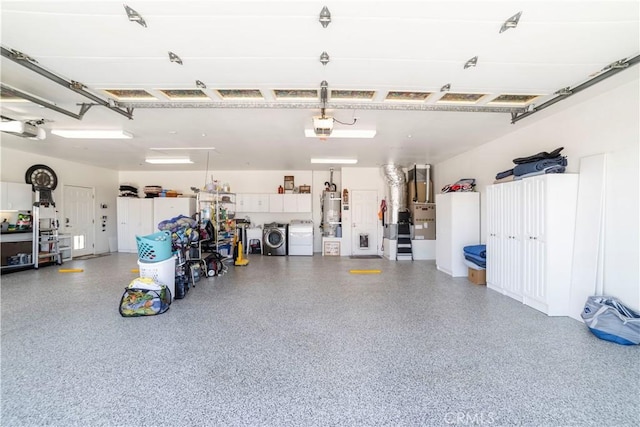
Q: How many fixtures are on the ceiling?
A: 4